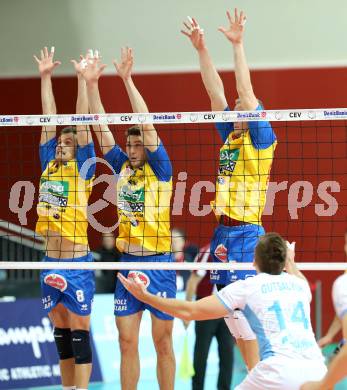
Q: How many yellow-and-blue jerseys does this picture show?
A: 3